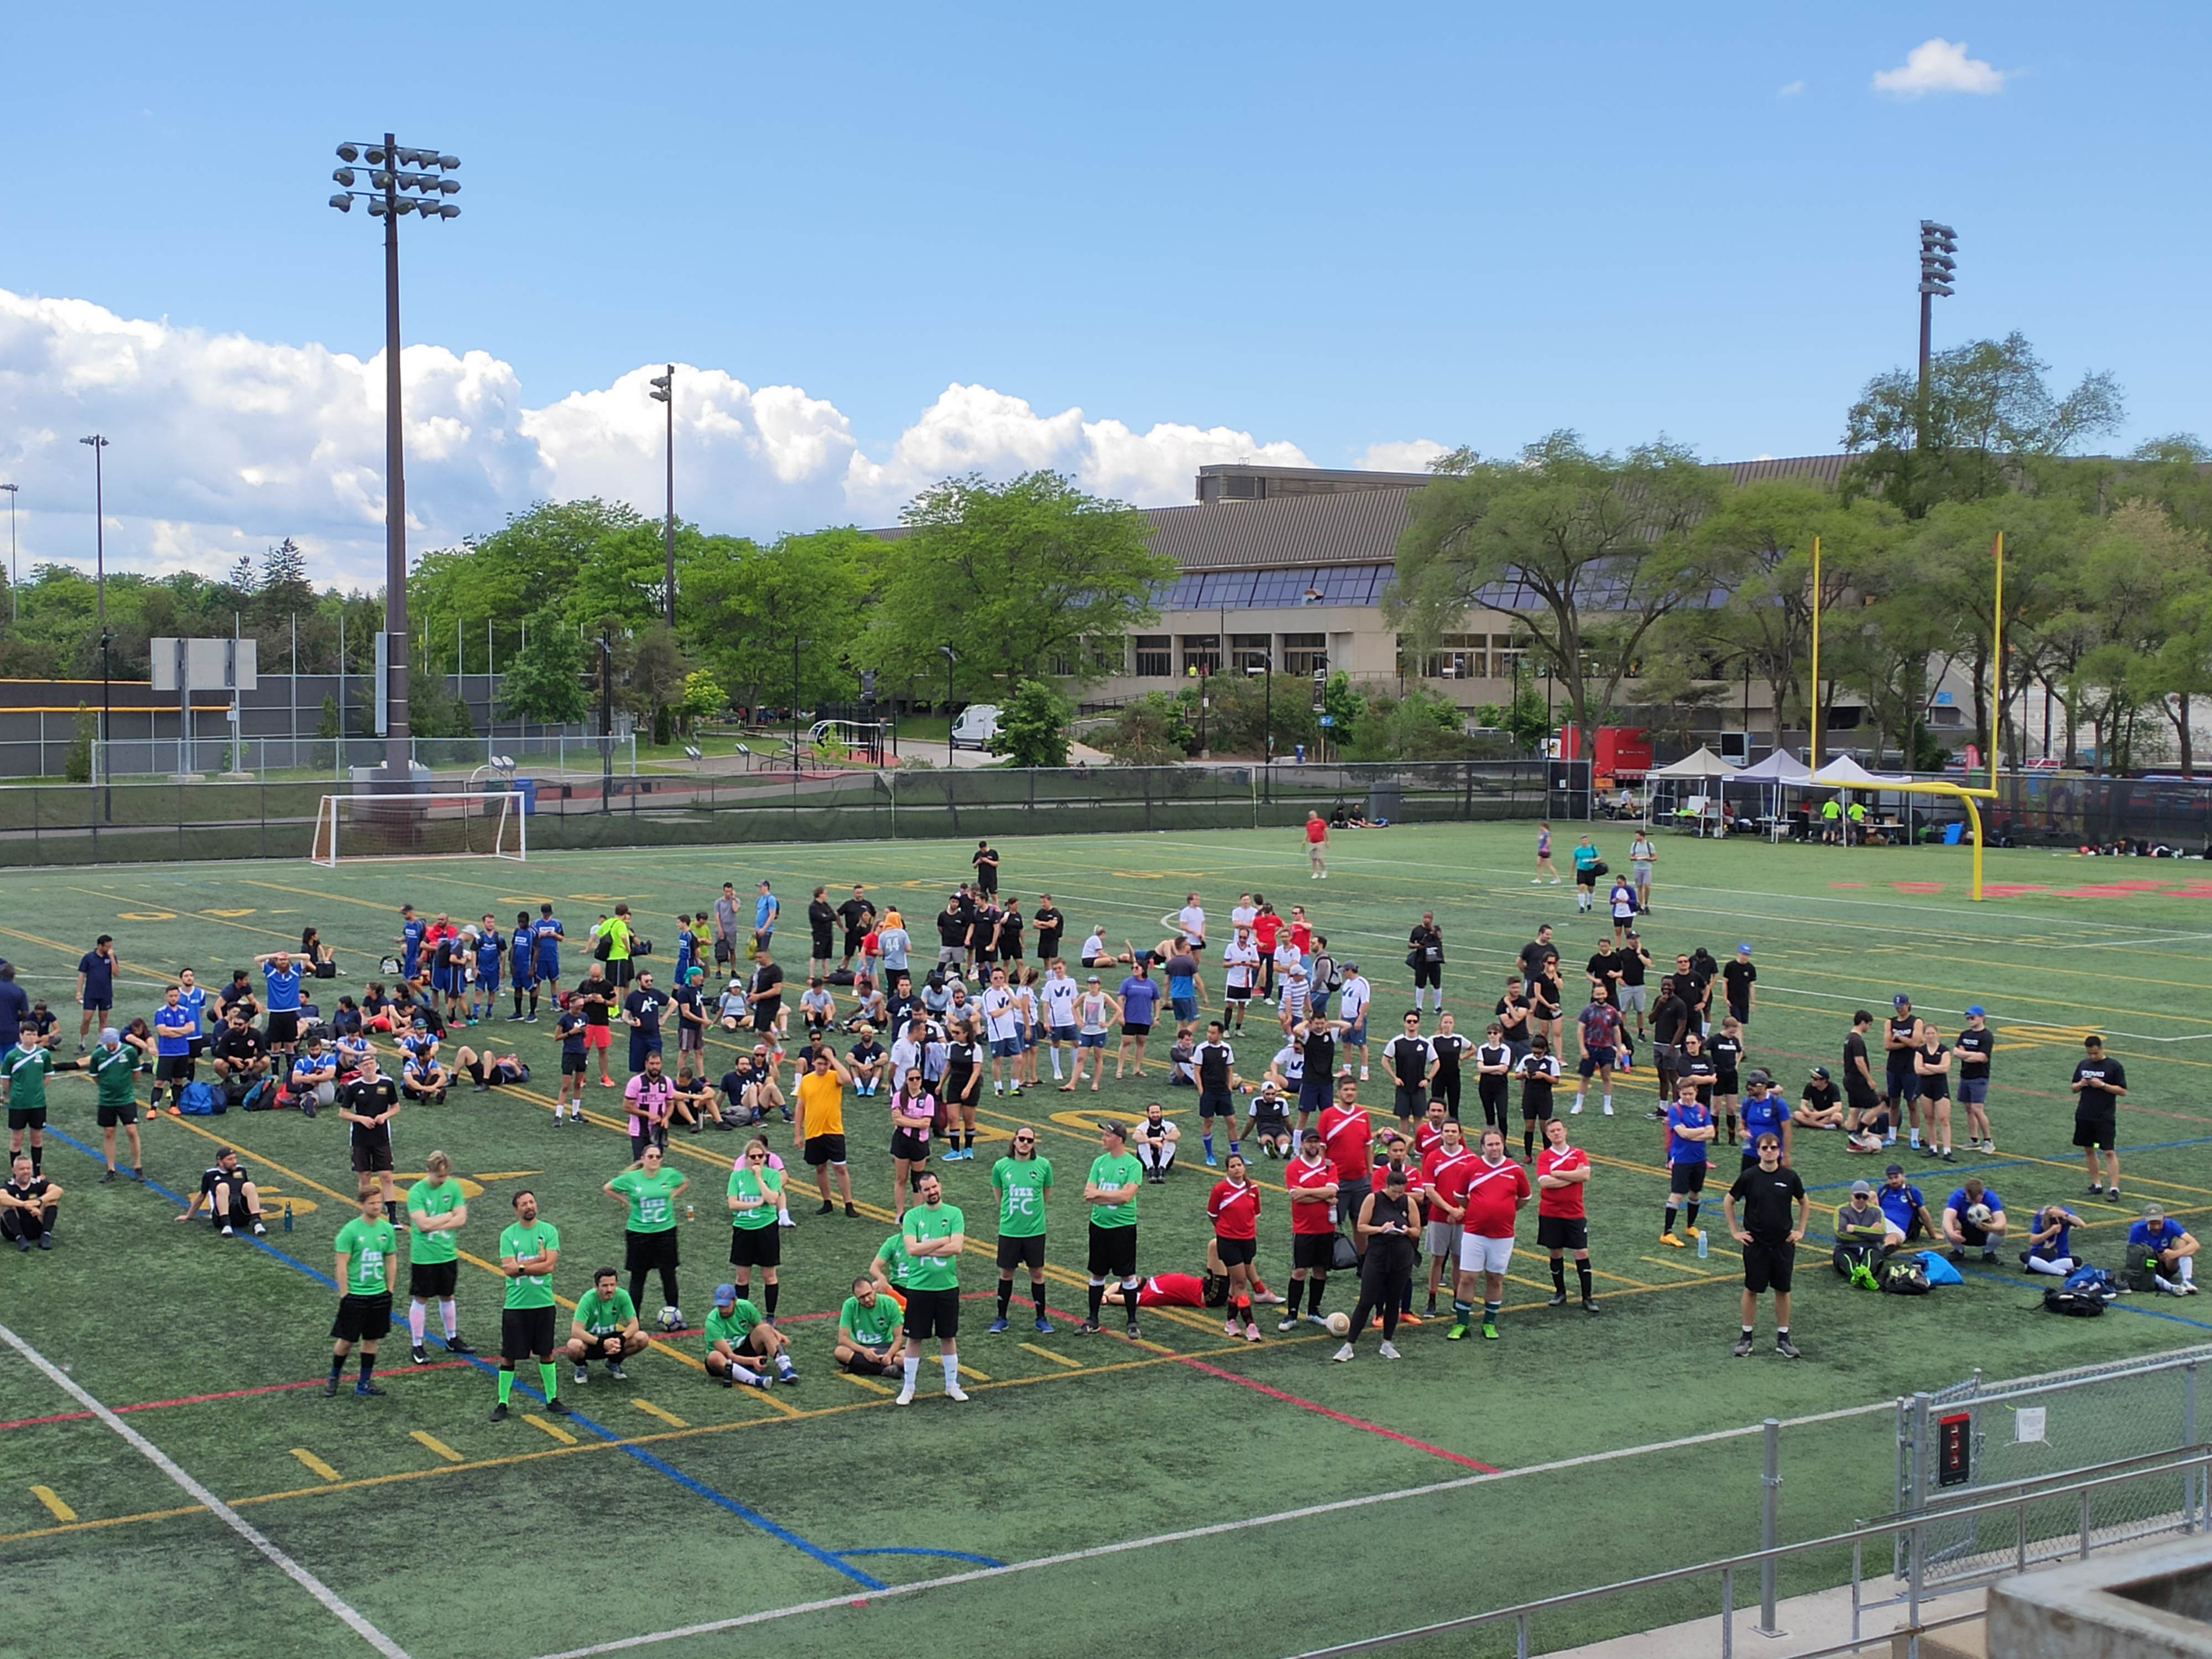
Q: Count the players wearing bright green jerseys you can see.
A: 12